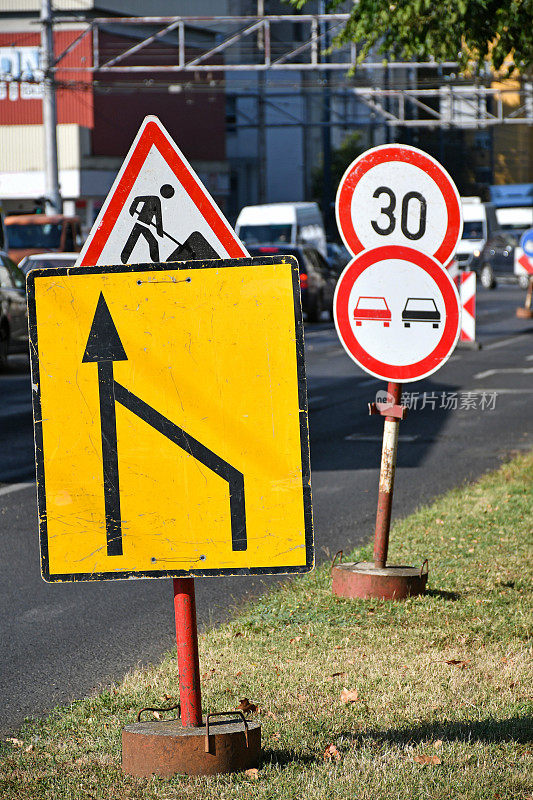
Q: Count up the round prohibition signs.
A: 2